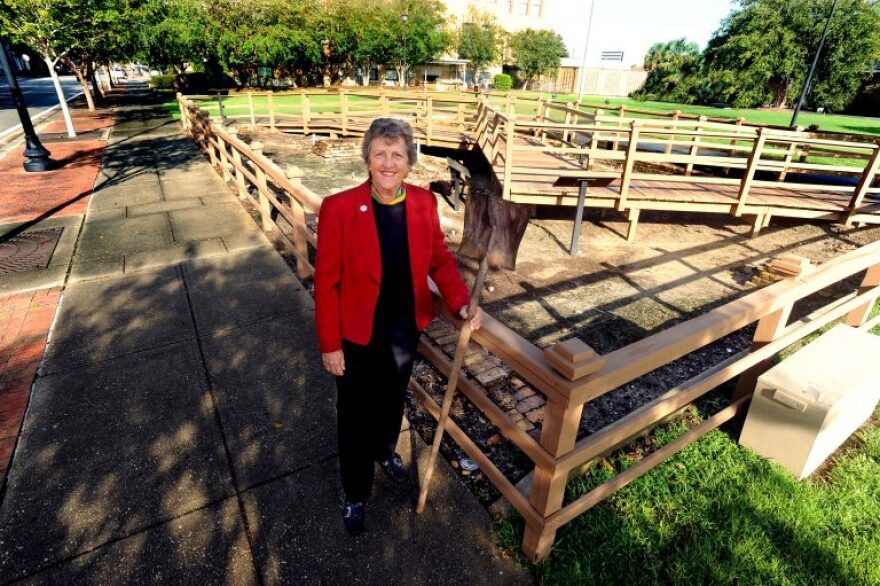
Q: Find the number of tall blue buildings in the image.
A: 0